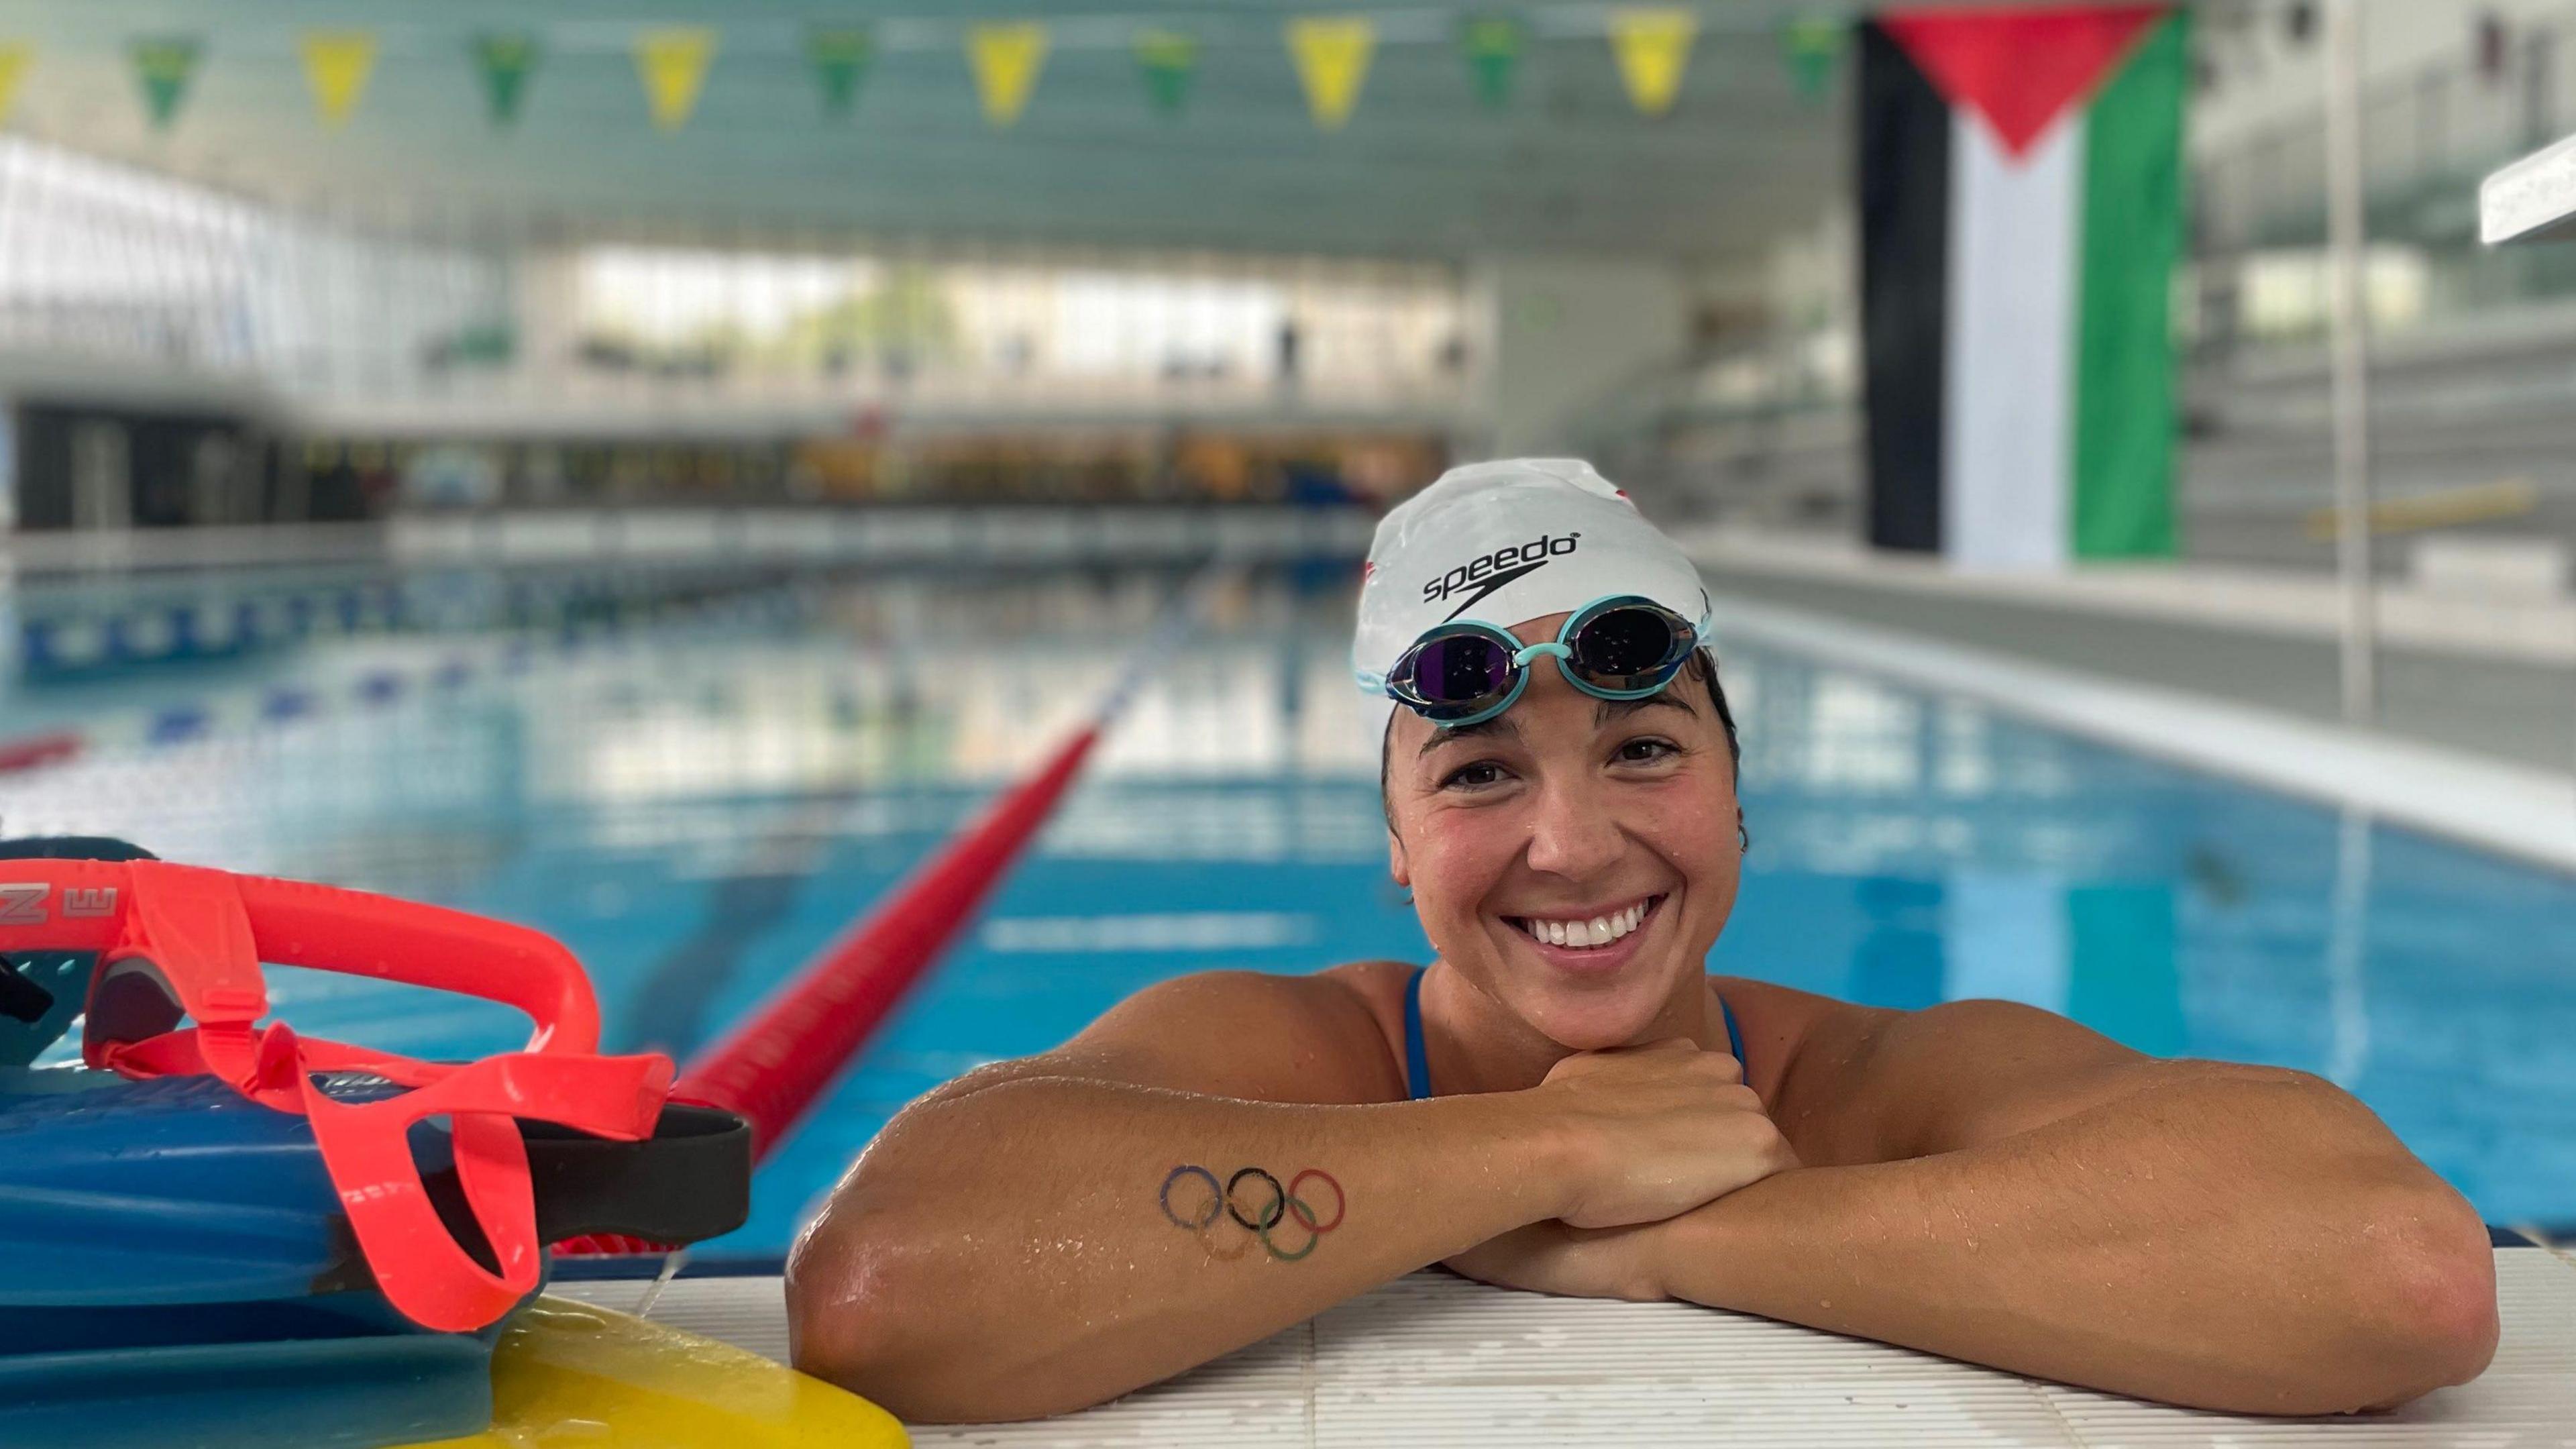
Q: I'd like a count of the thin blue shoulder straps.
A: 2